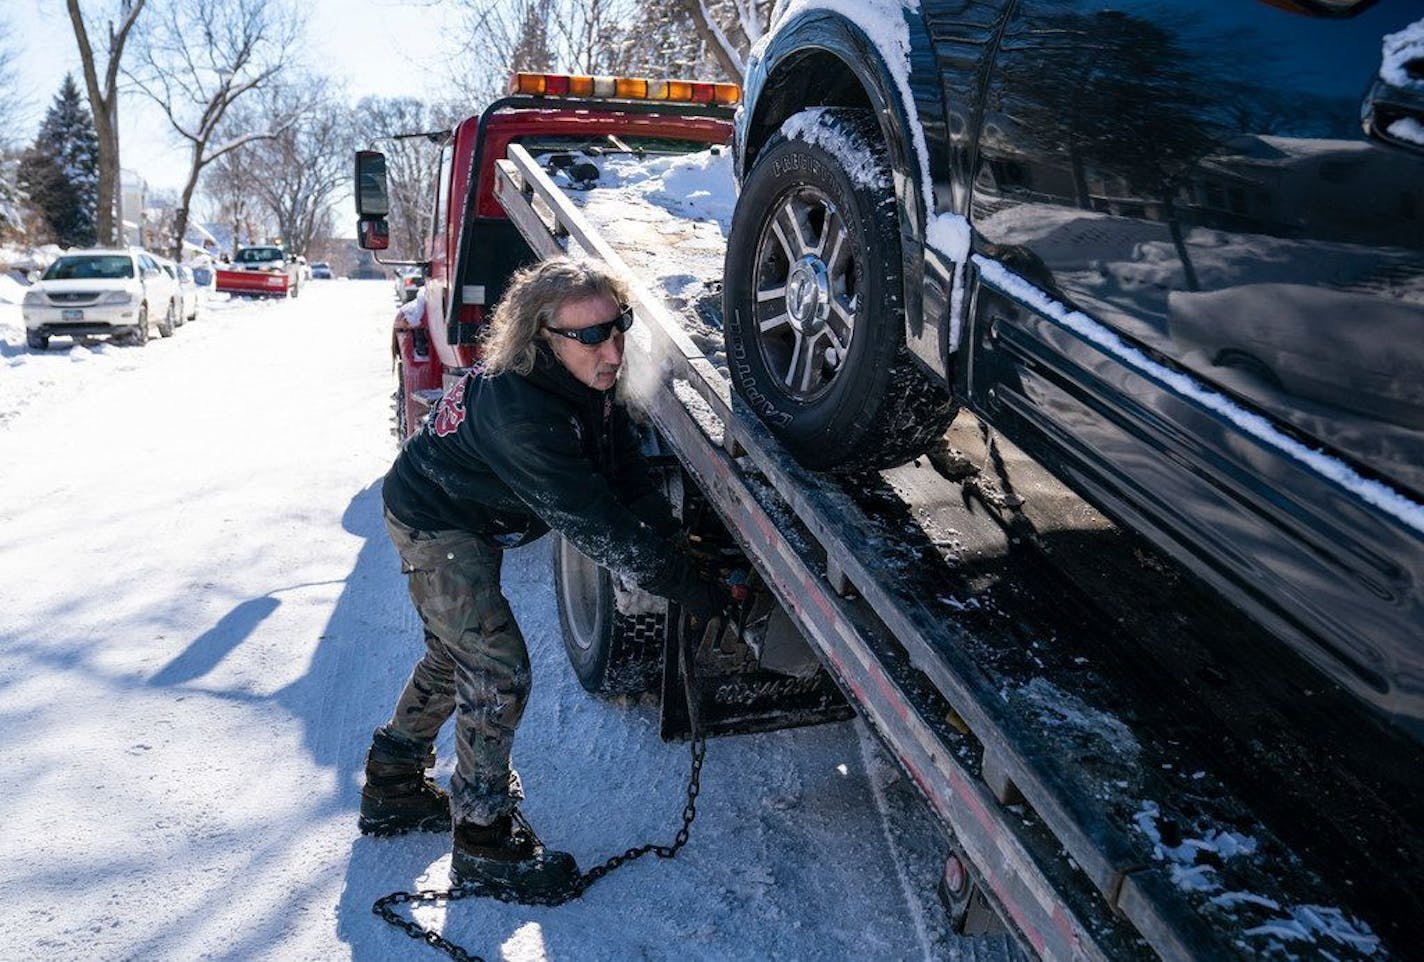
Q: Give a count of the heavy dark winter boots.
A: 2